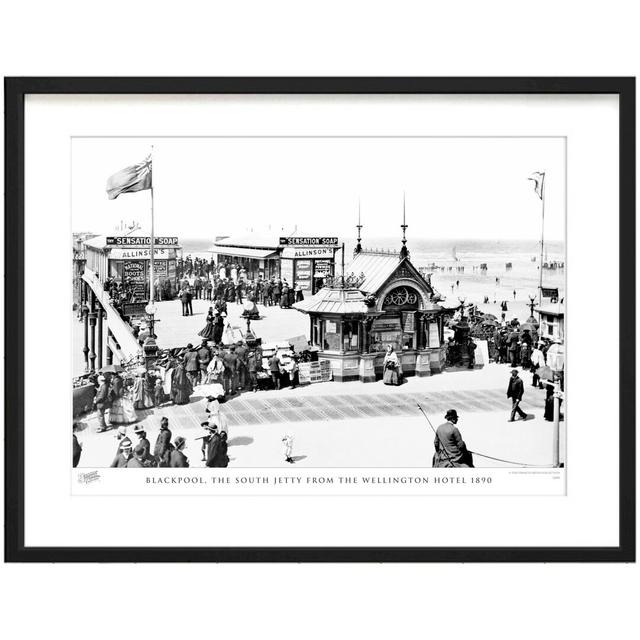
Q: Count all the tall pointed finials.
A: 2